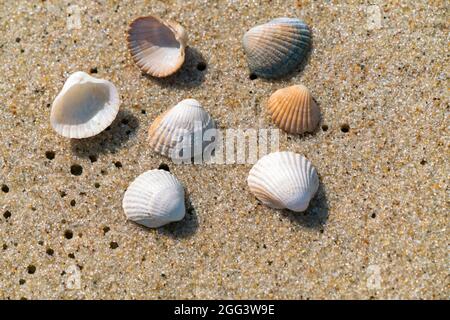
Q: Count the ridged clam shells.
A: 7